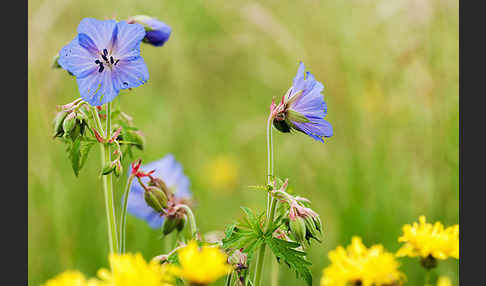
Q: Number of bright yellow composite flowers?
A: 5